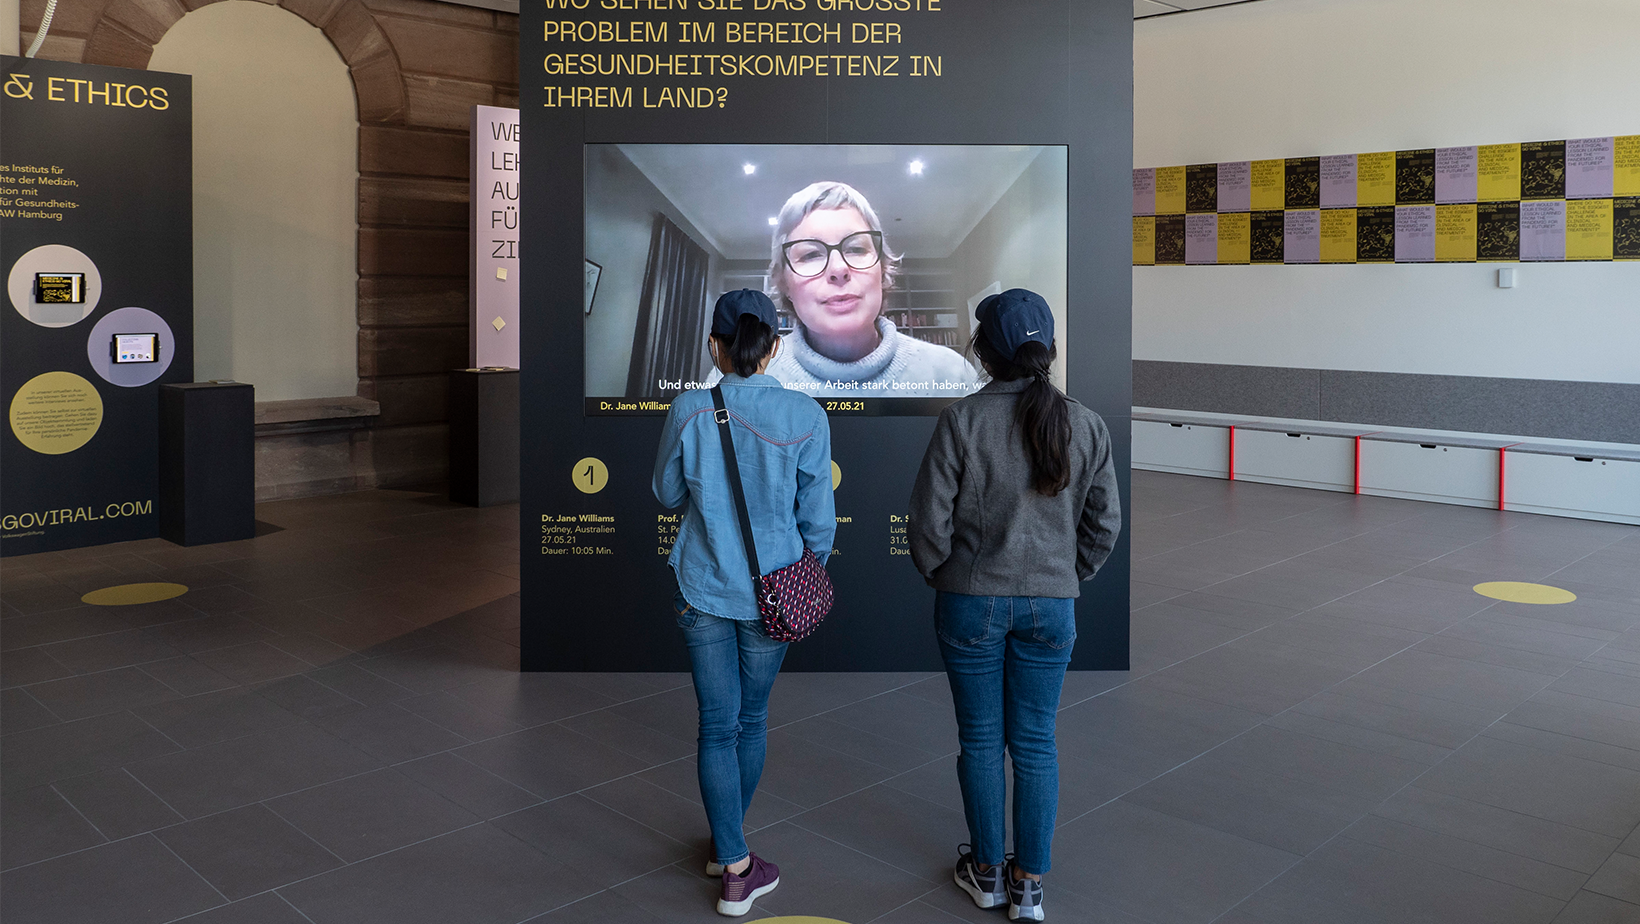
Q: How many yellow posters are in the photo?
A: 10